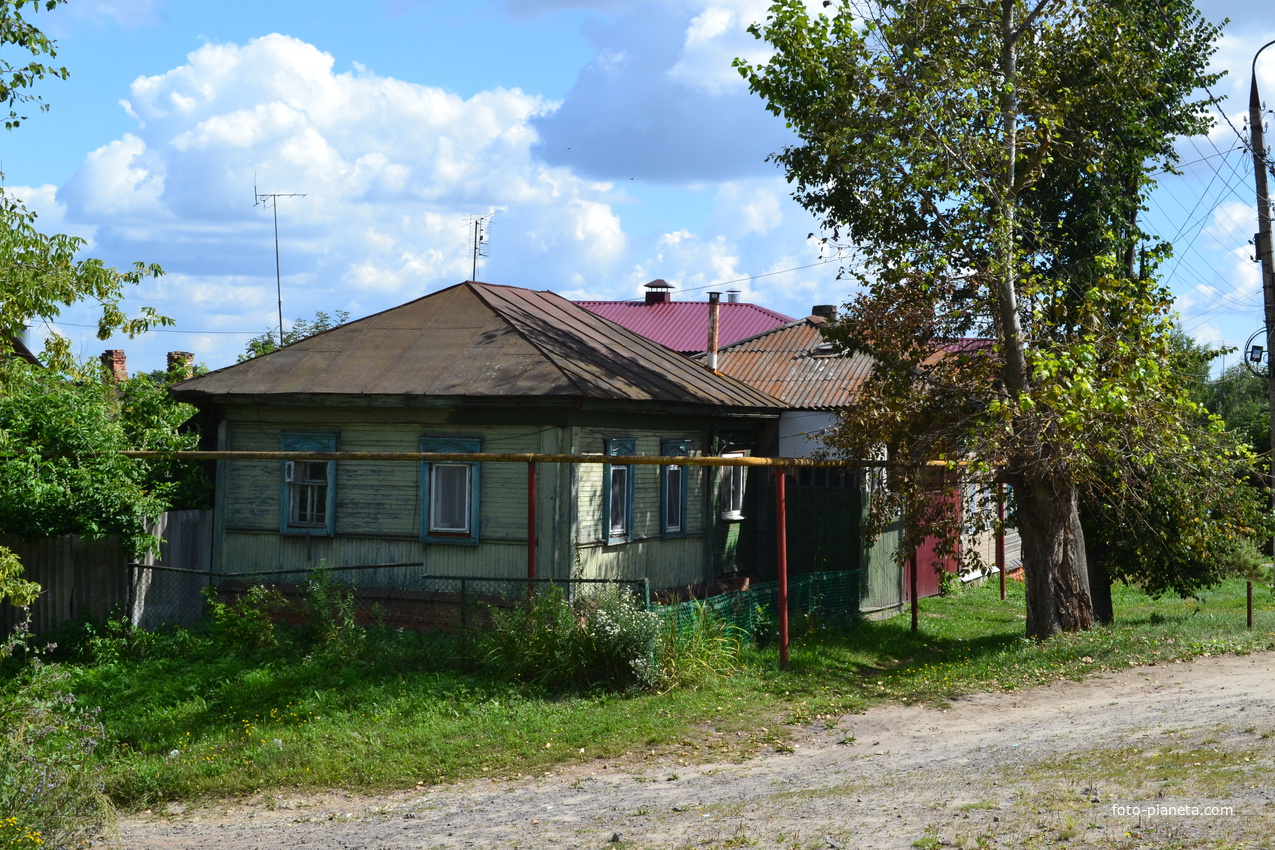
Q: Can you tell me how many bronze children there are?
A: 0